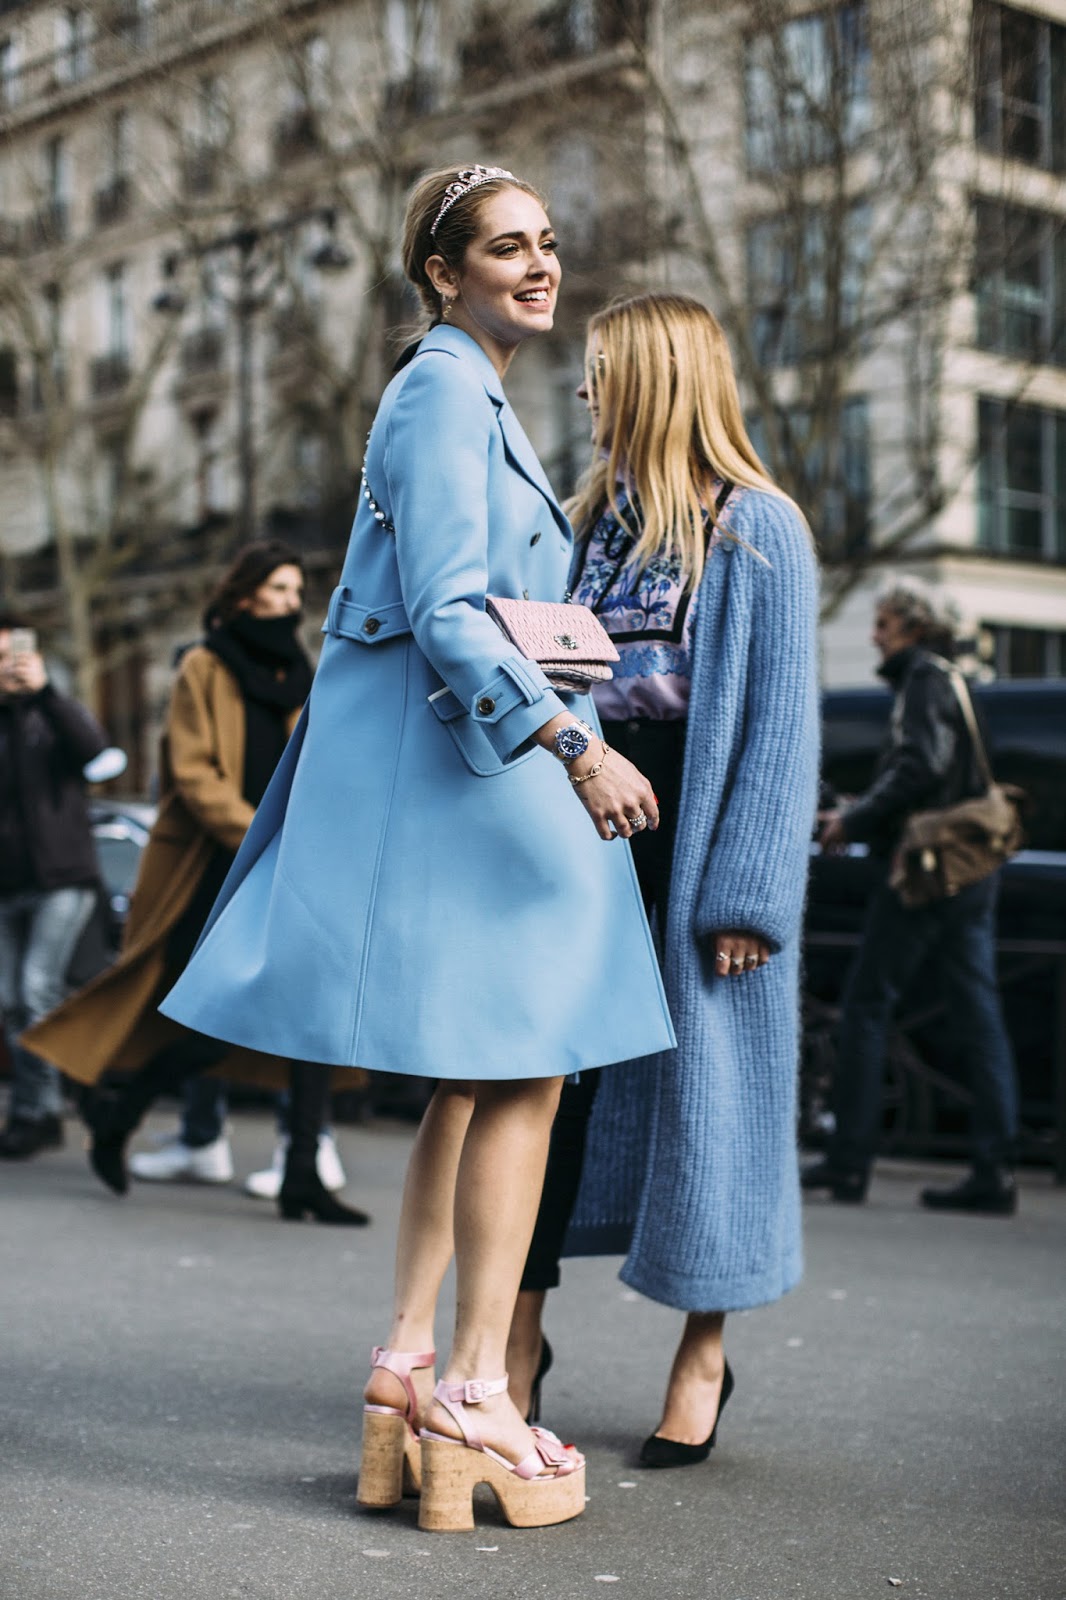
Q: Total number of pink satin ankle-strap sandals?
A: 2